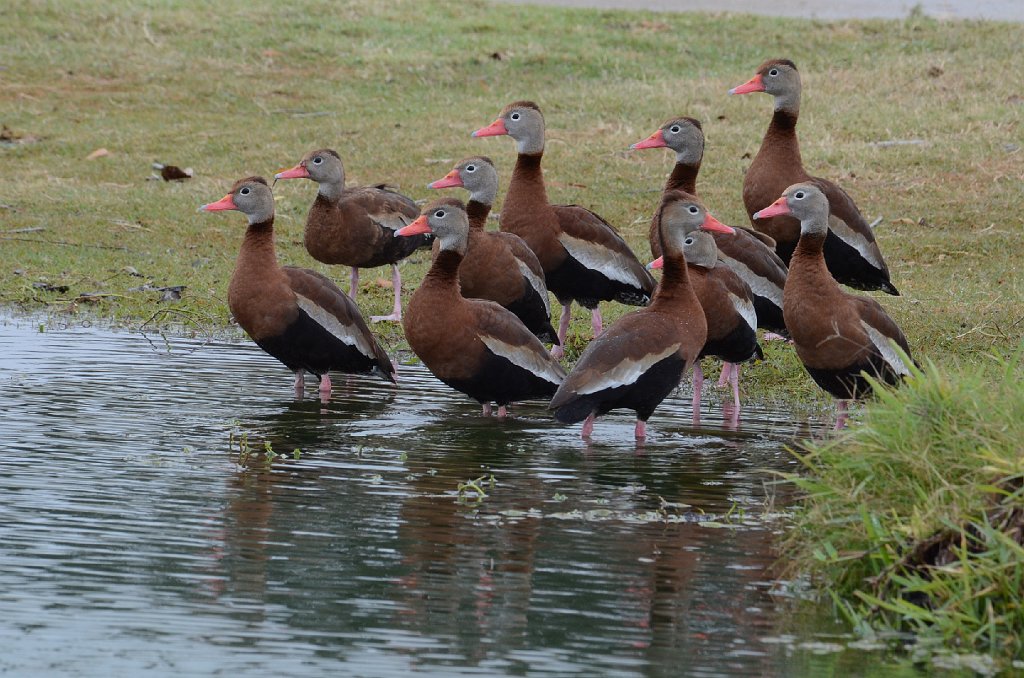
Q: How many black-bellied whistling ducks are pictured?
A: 10